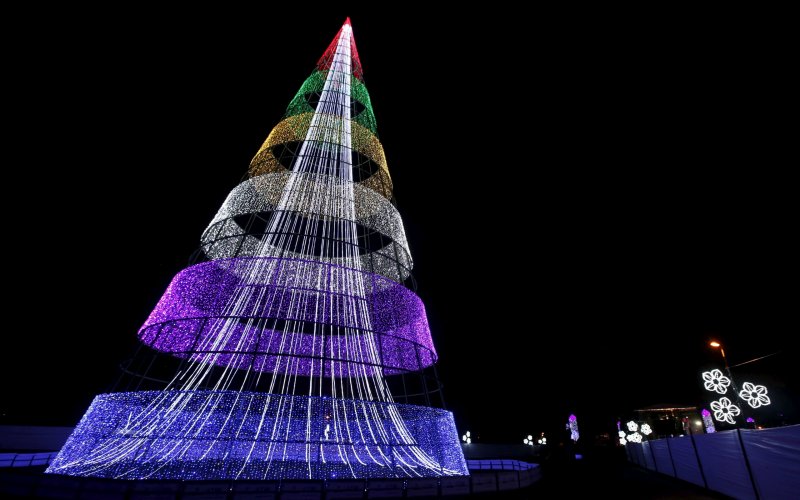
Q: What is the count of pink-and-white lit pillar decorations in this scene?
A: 2